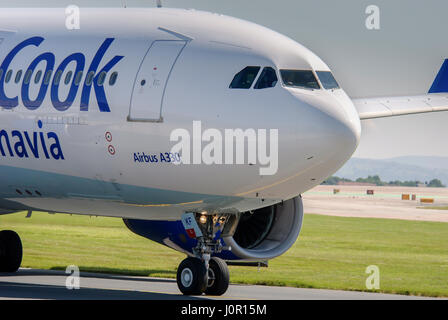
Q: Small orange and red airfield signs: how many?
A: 5